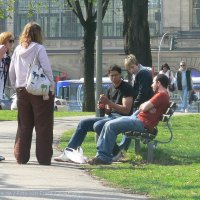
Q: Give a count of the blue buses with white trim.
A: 1